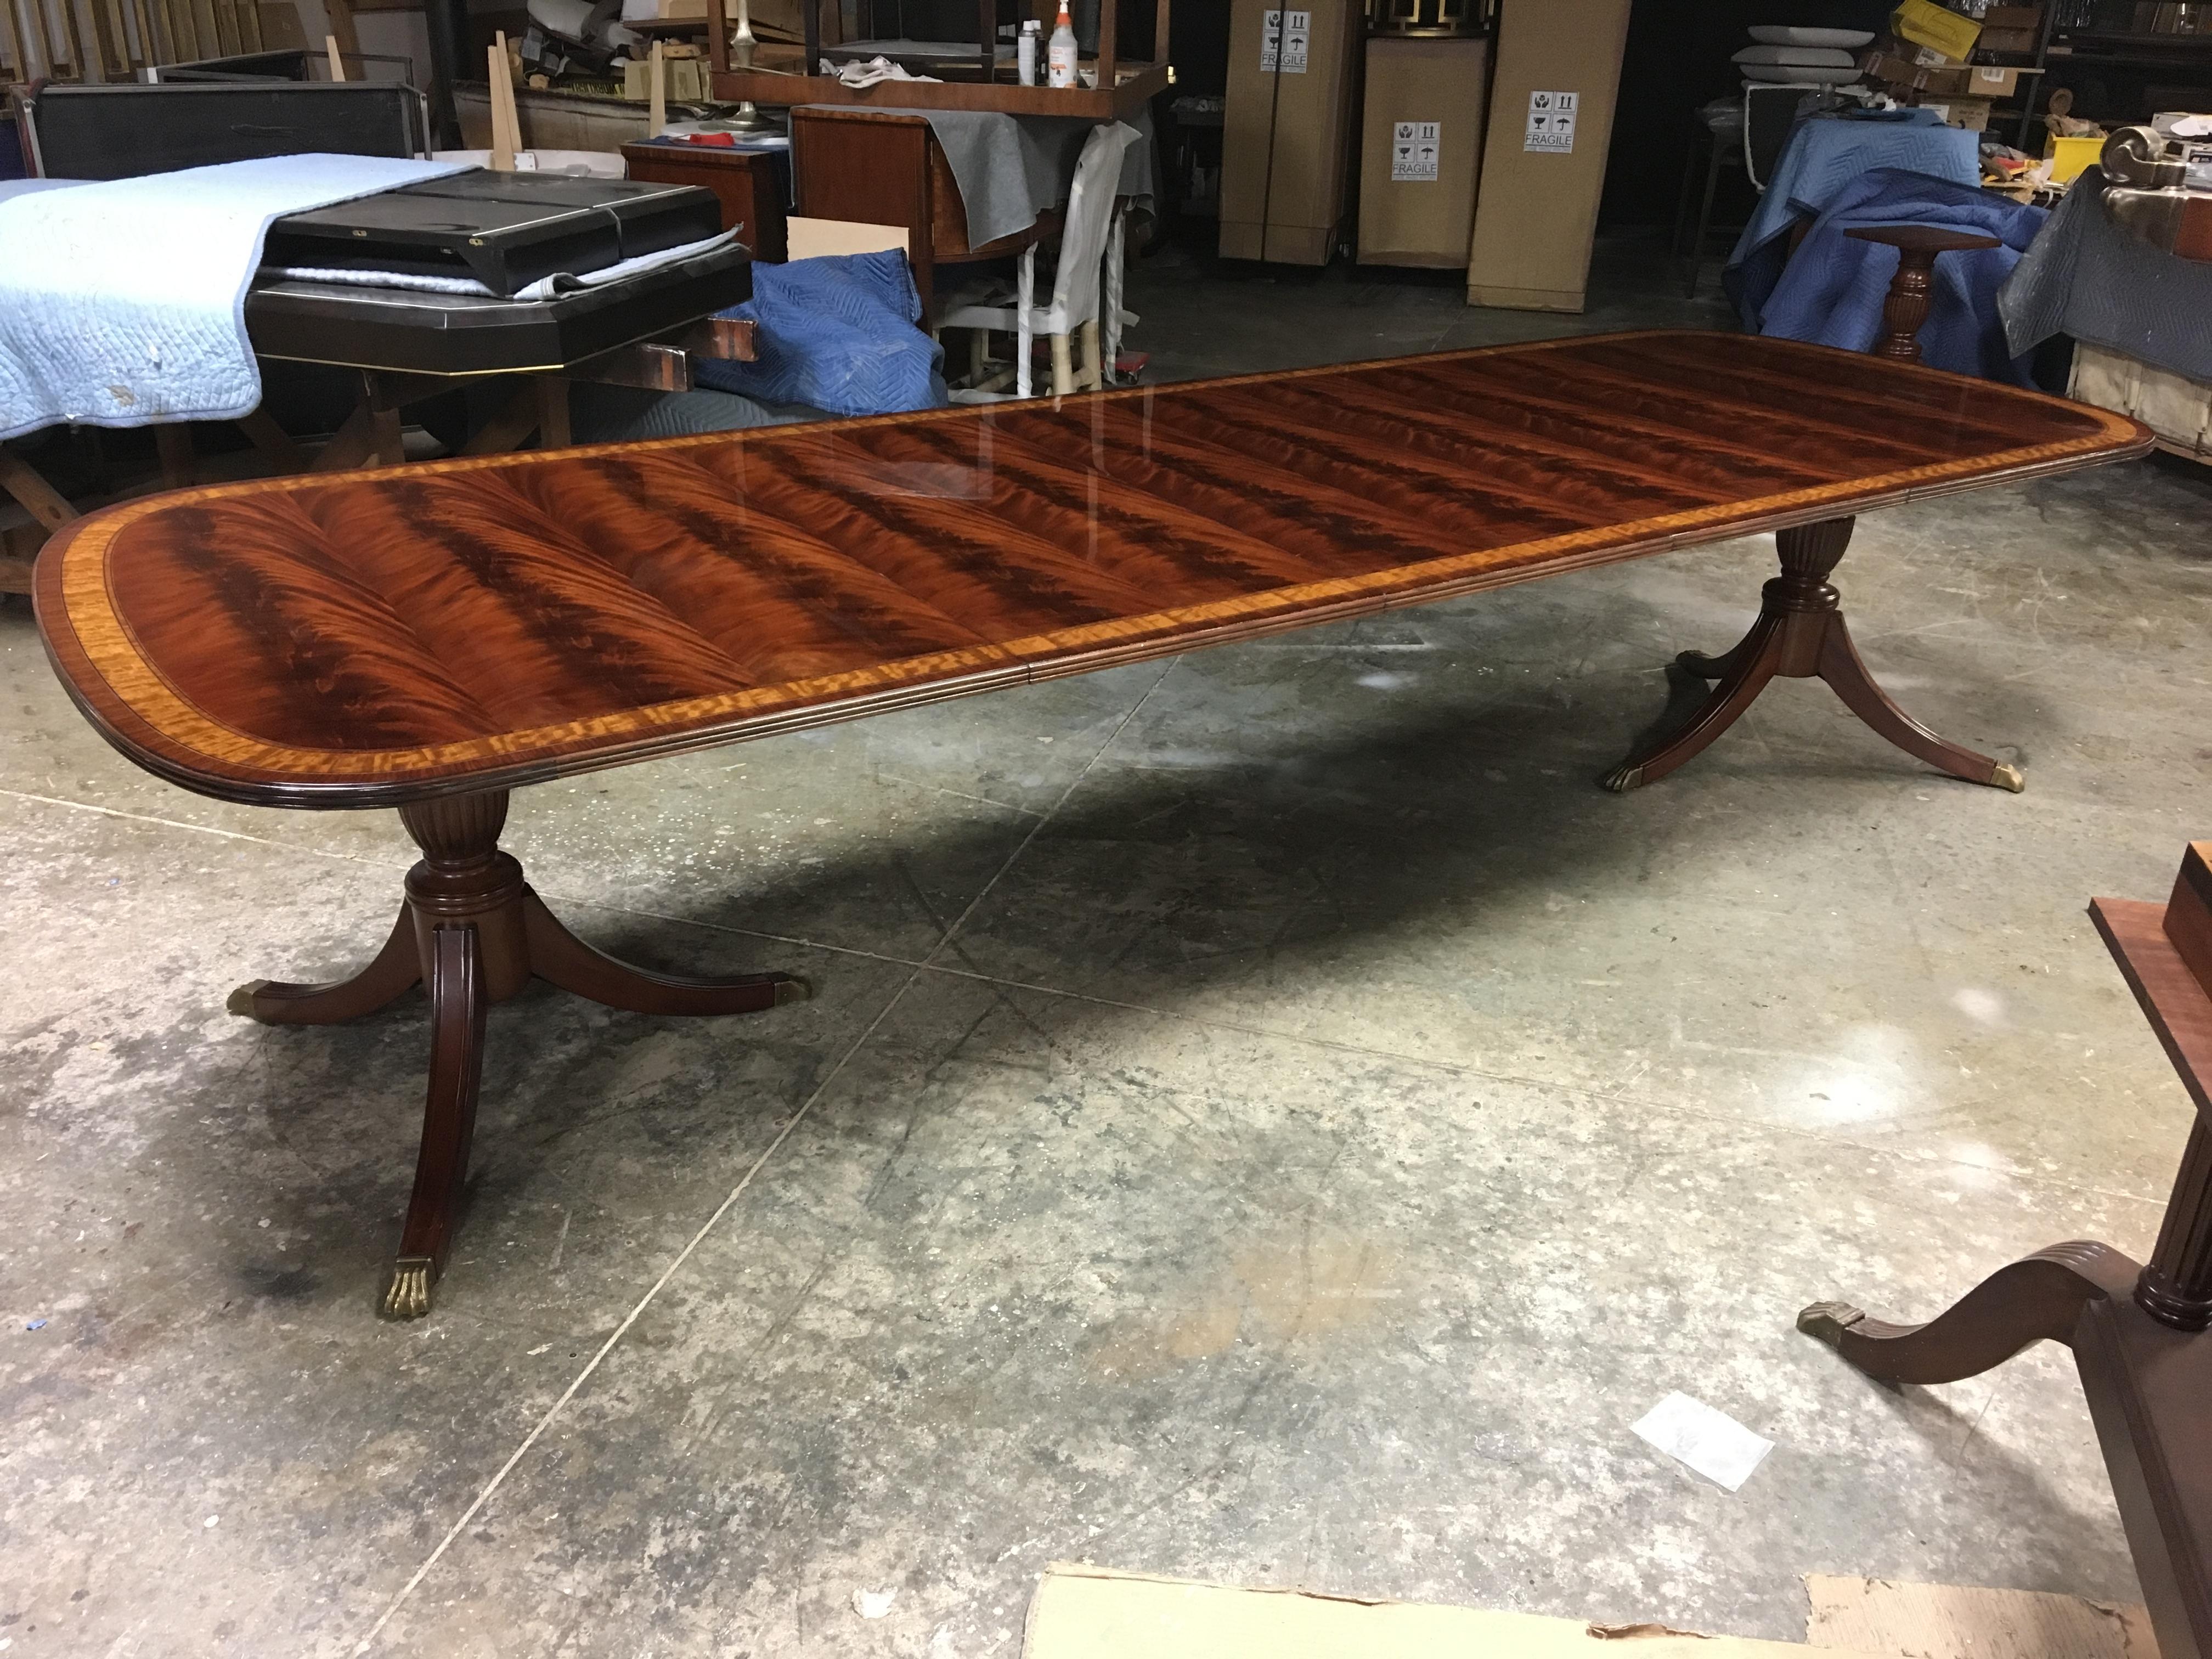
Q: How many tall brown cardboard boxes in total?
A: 3